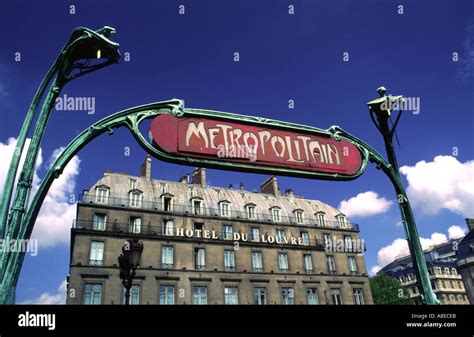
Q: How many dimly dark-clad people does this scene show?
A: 0